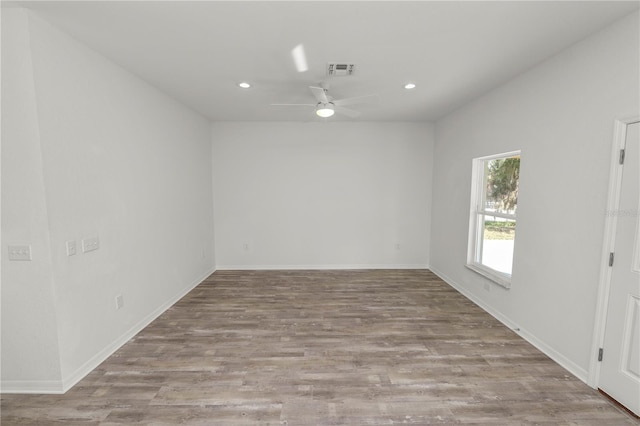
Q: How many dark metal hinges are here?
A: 3